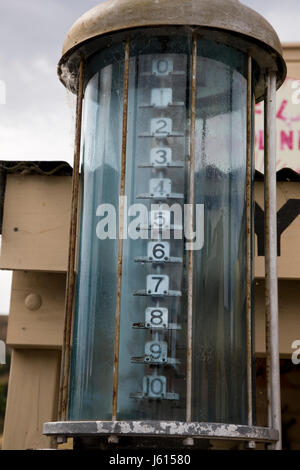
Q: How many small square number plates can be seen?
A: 11